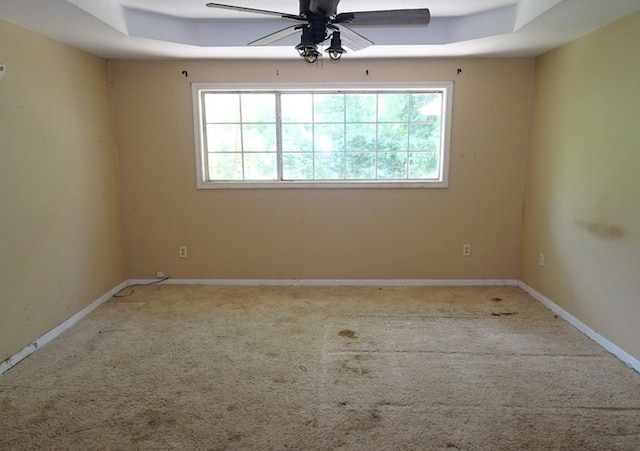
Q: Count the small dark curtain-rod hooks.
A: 3